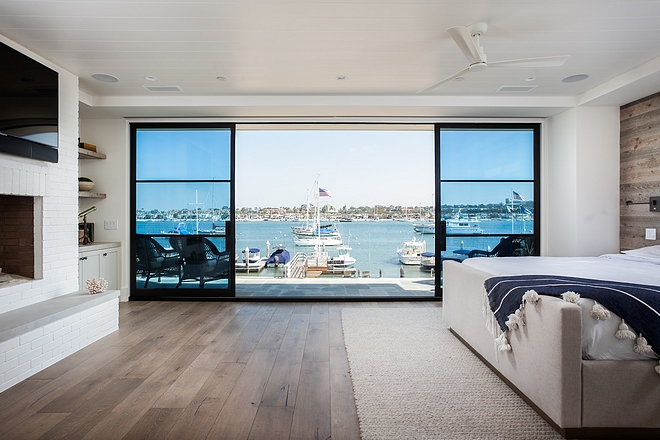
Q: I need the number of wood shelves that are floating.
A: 2